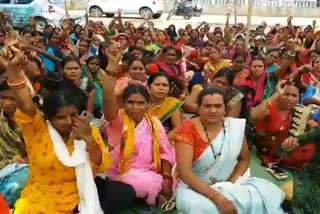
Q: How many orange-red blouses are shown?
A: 1